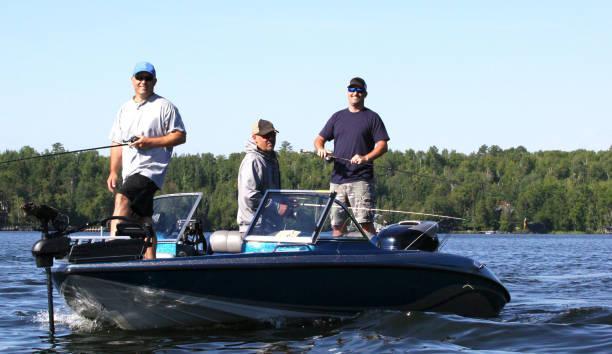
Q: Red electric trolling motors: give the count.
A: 0